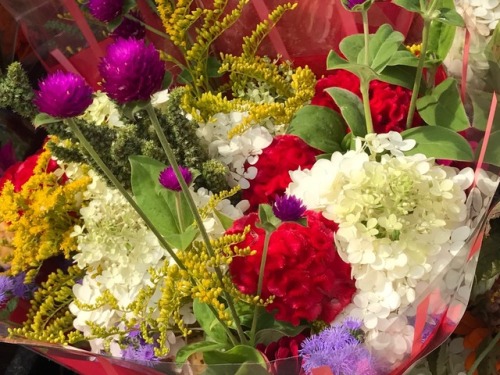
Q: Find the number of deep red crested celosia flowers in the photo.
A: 3